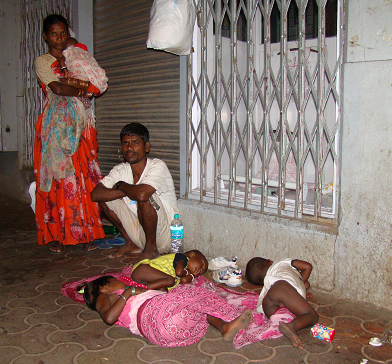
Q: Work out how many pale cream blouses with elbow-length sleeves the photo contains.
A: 1